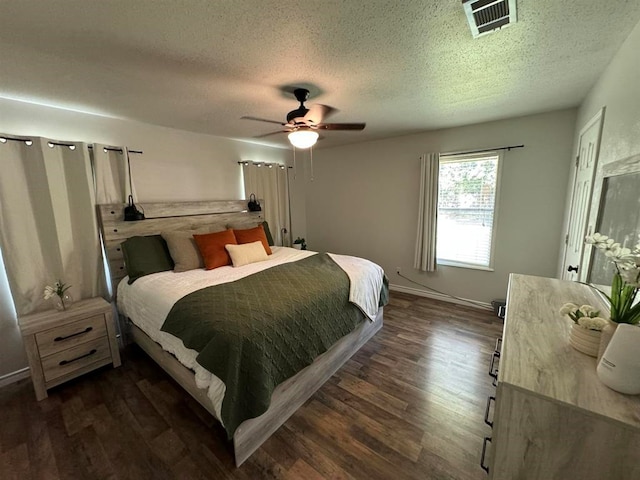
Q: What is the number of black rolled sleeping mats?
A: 0